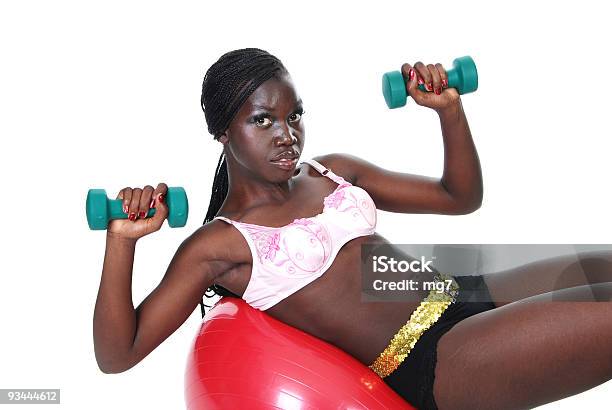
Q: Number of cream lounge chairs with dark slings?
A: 0